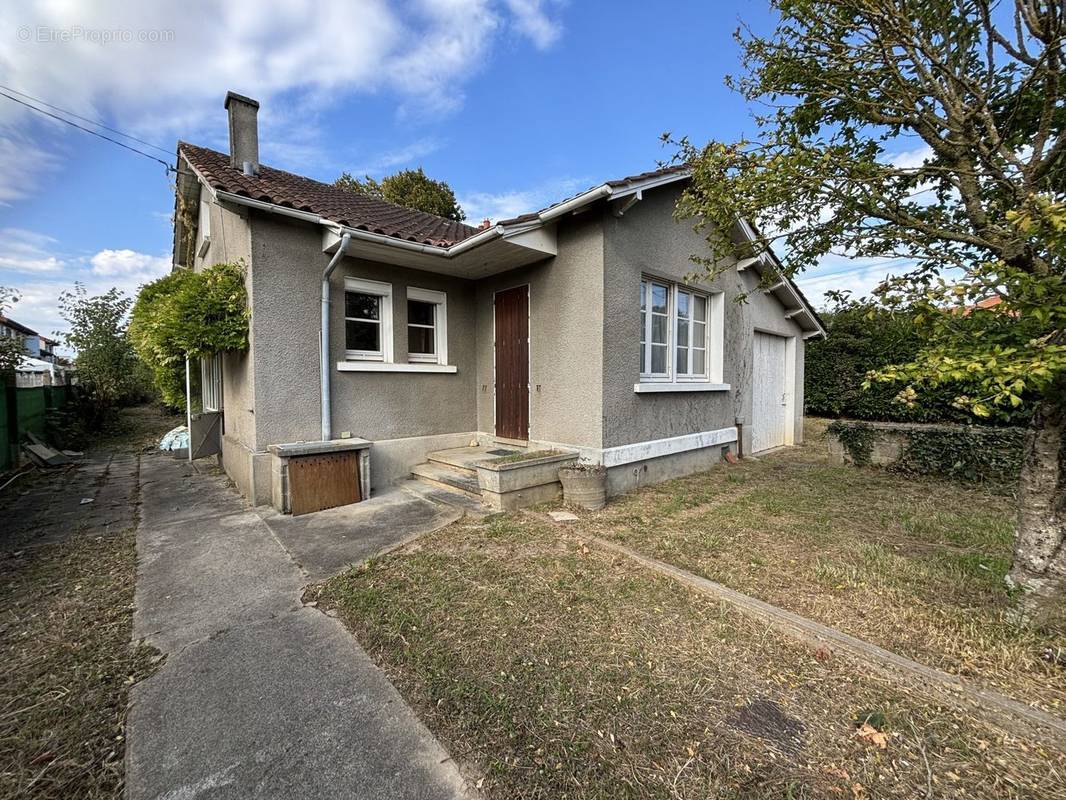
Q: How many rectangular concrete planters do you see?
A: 1